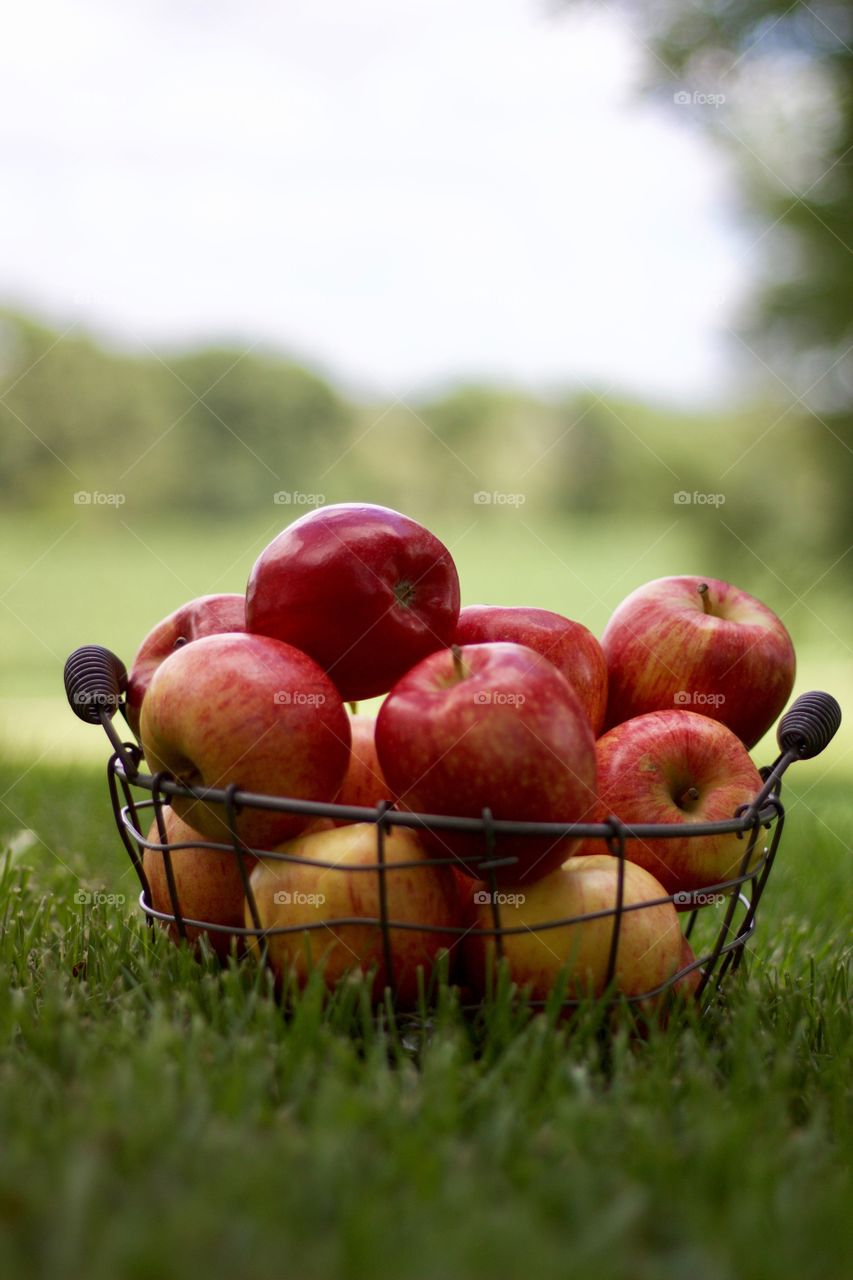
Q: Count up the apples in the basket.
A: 12